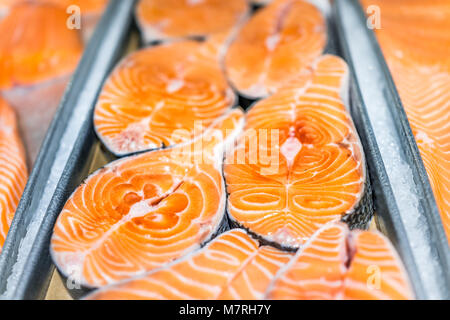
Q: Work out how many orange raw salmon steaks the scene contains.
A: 7